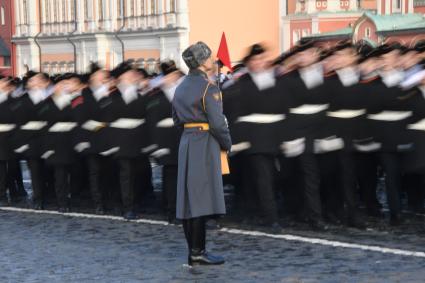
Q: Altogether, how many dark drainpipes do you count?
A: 3